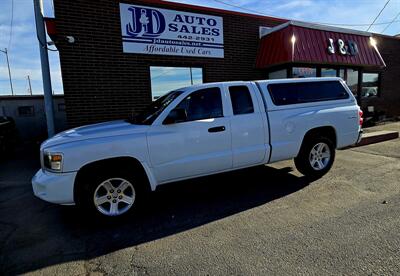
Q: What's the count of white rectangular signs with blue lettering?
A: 1